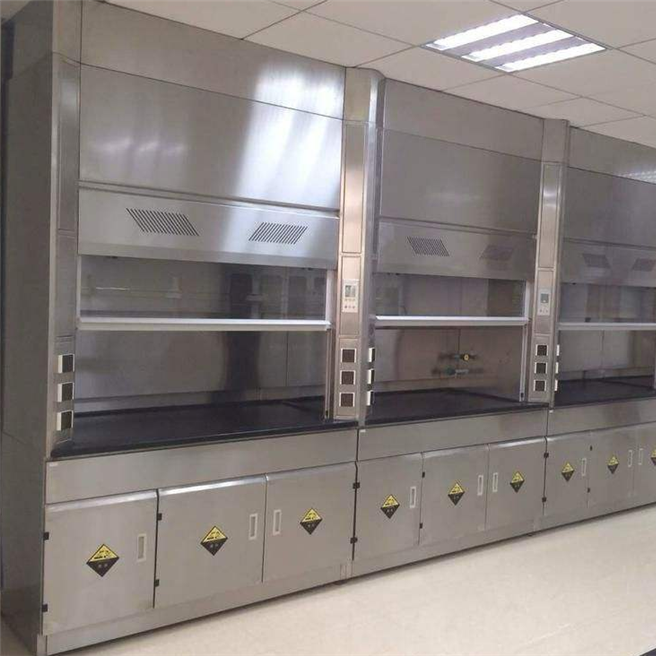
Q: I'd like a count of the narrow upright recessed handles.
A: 9